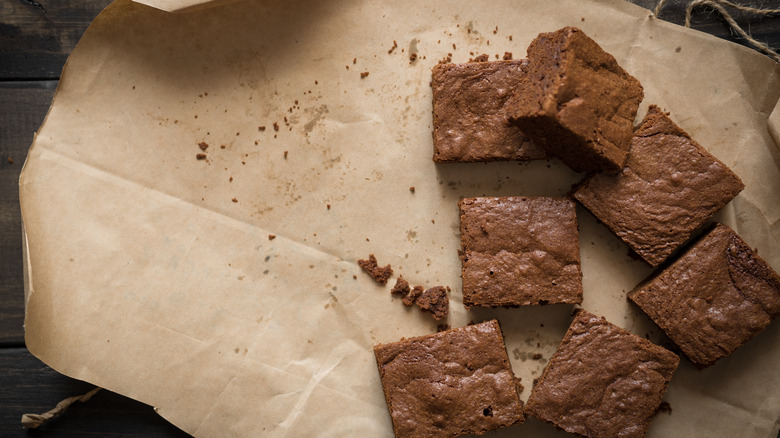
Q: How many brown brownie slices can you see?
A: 7